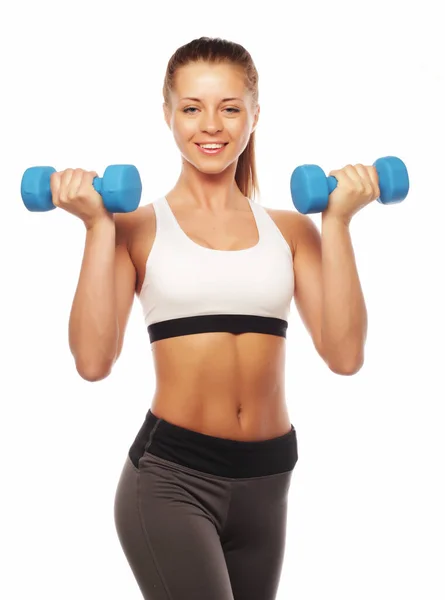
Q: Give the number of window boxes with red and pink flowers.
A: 0